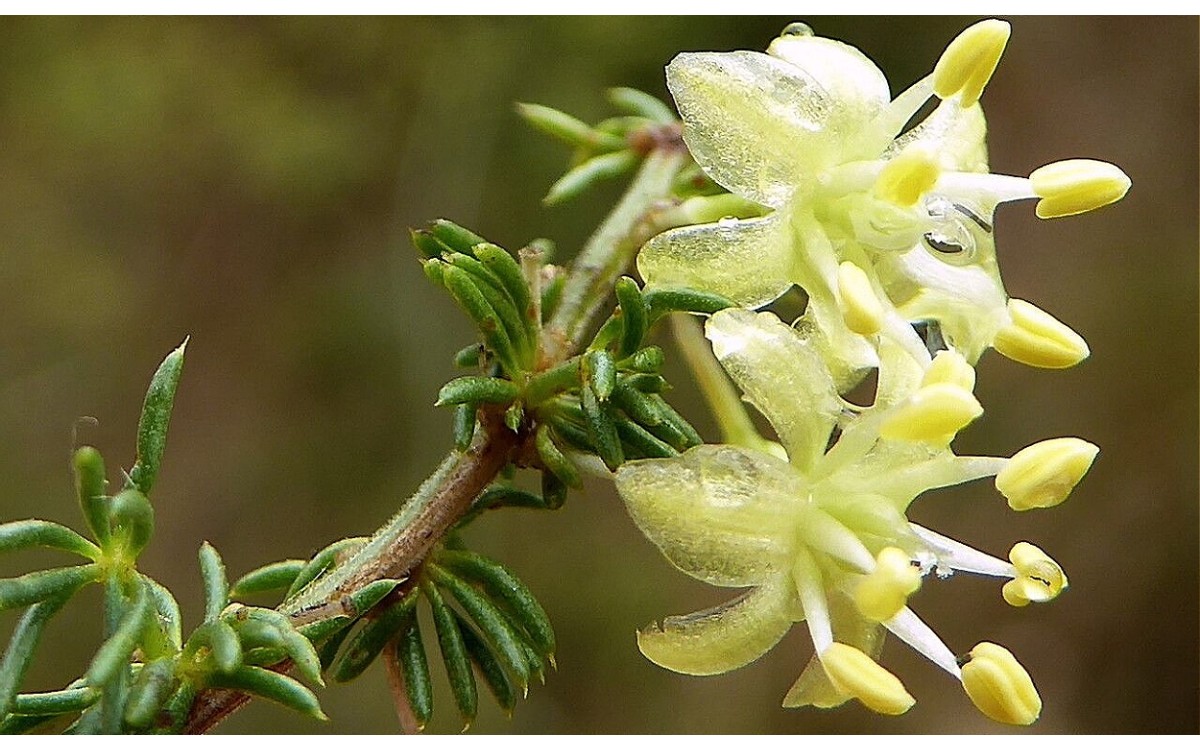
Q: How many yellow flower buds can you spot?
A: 12